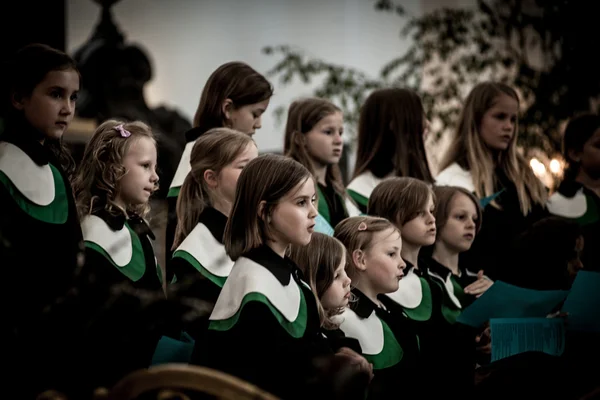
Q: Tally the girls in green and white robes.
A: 13